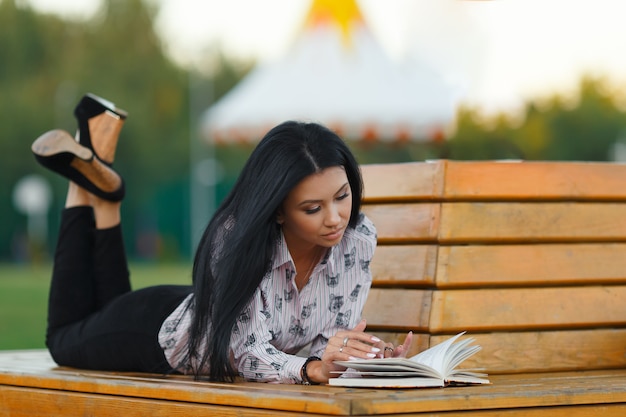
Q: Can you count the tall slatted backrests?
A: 1